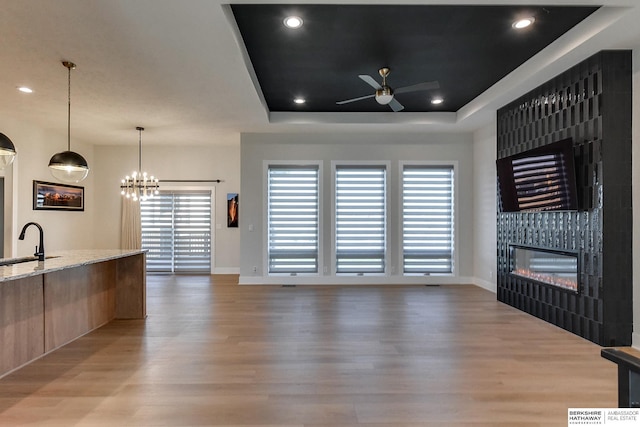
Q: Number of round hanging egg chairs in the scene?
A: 0